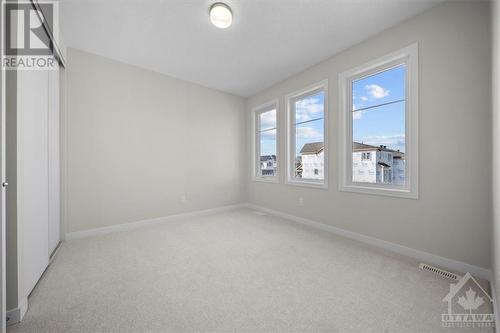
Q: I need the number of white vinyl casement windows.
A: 3